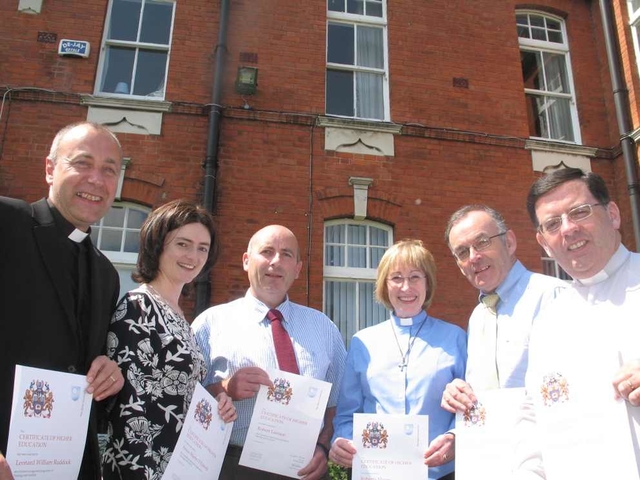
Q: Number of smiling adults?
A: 6